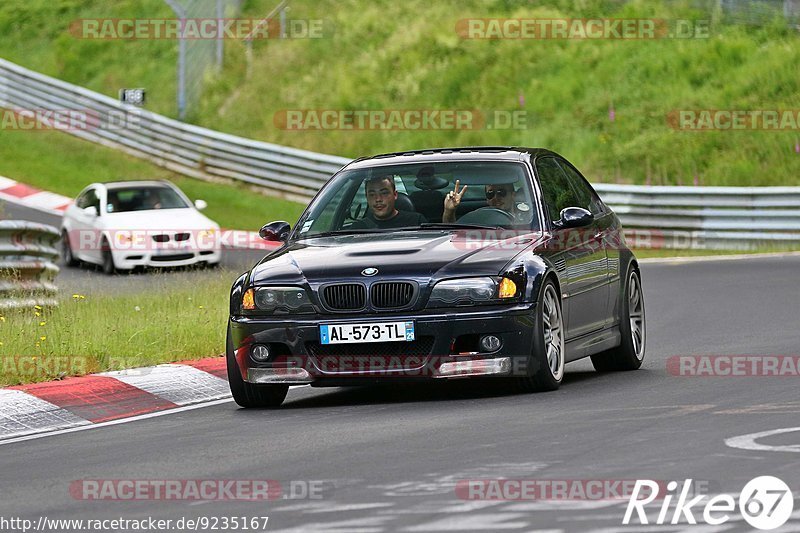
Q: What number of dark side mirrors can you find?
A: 2